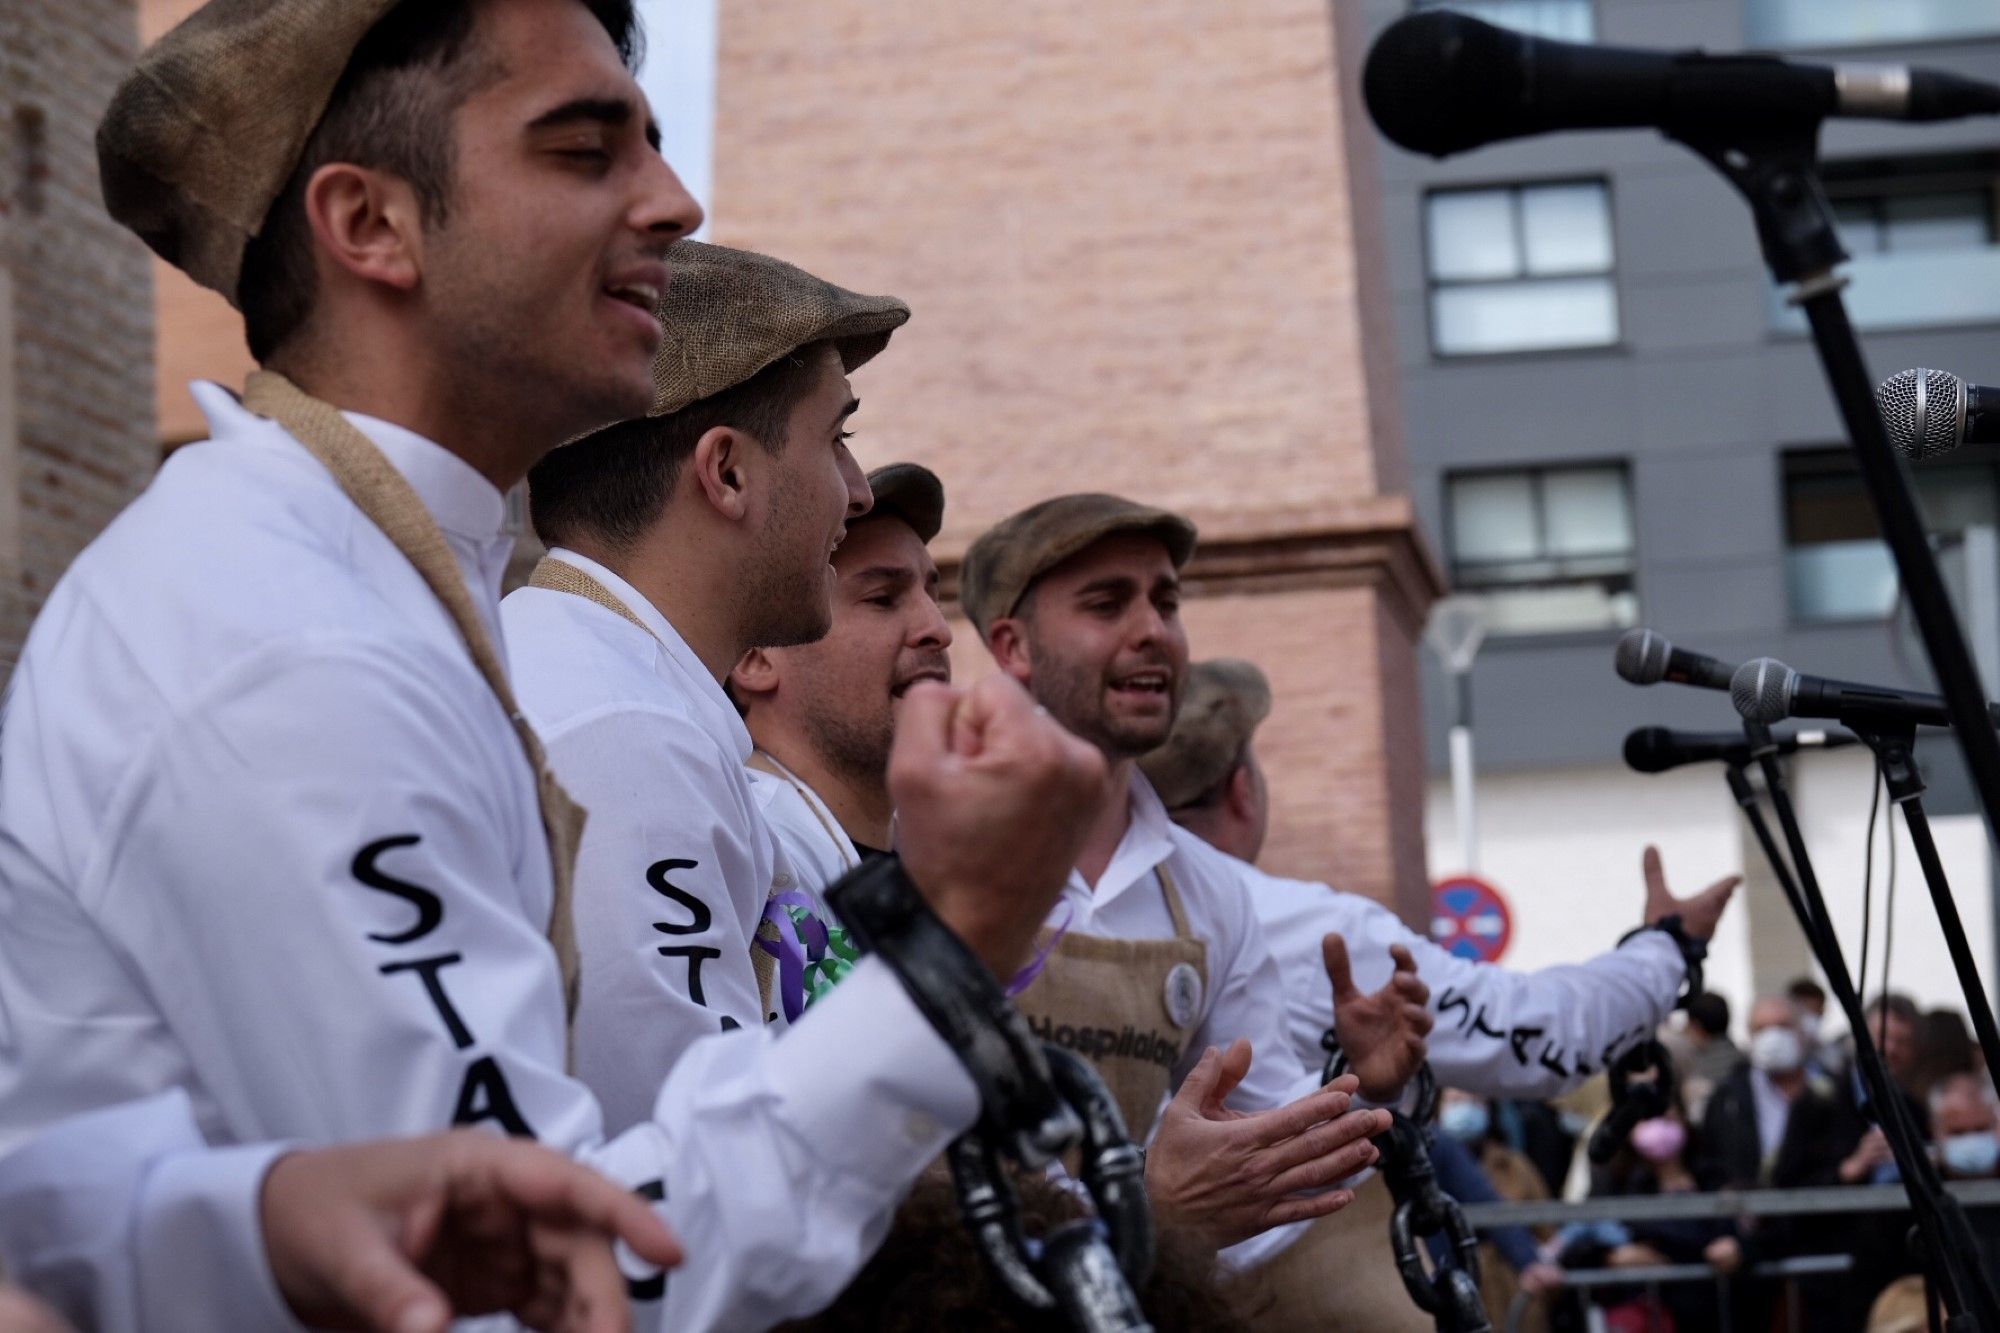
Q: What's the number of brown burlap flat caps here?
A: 5